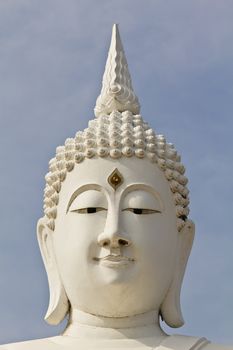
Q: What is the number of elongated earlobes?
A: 2